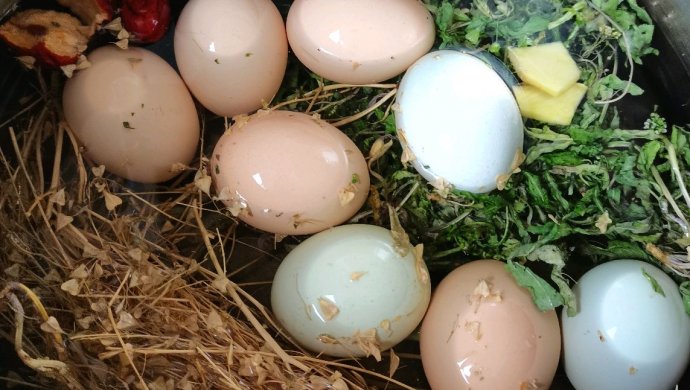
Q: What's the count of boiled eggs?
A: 8